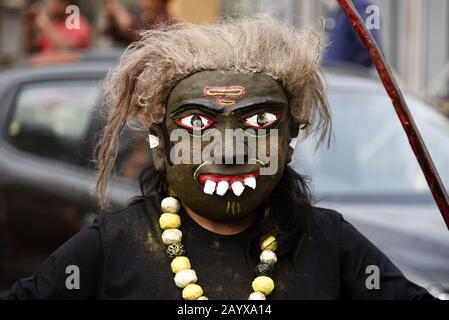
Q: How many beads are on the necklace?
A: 13